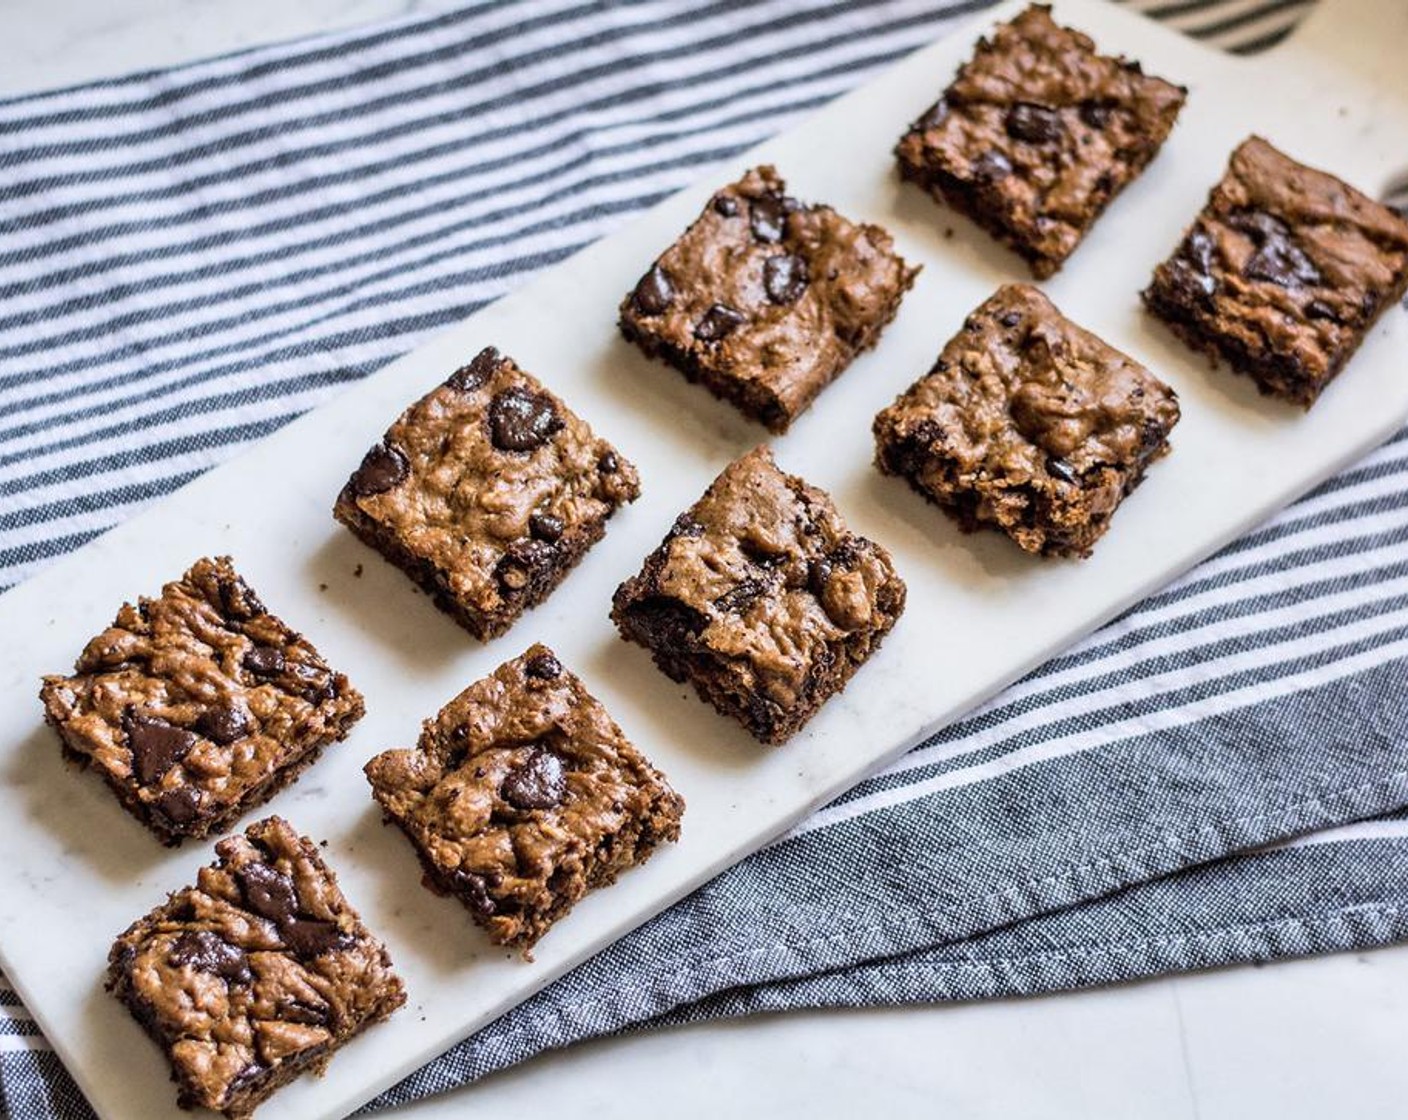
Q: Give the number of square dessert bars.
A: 9